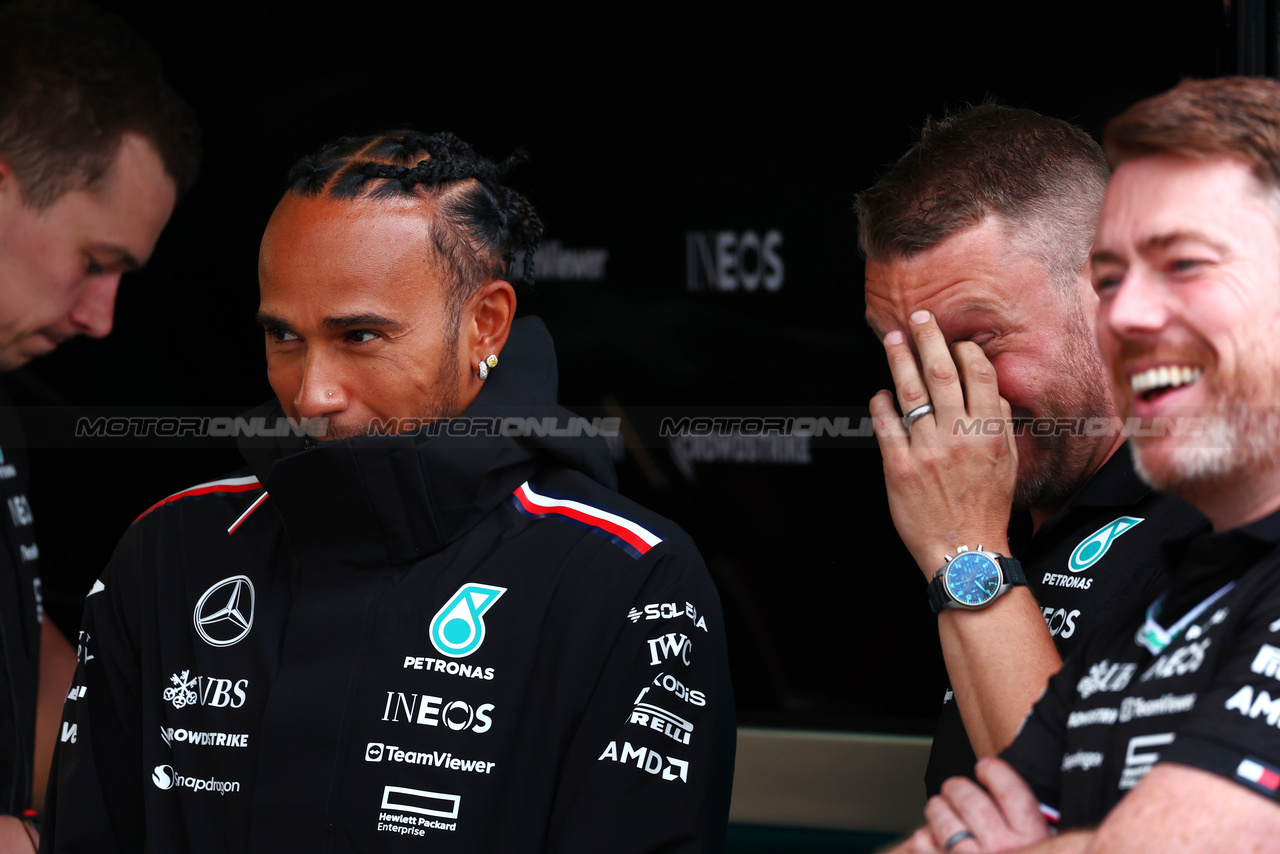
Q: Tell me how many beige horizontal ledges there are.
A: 1